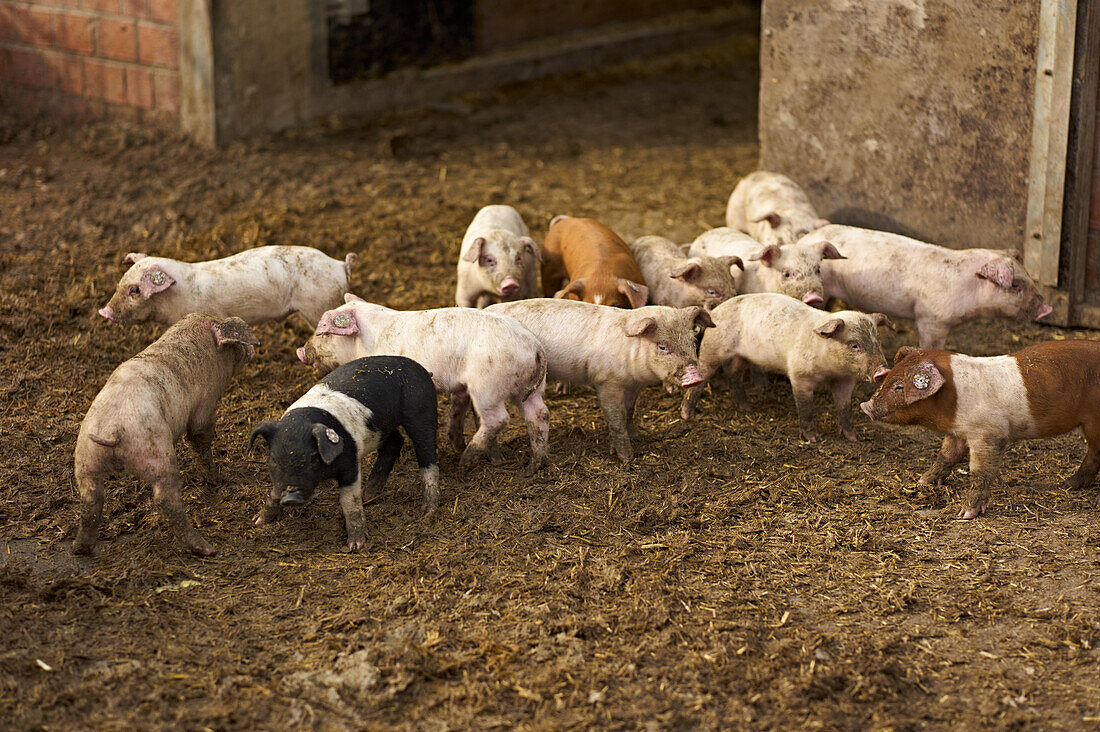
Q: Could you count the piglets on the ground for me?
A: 13